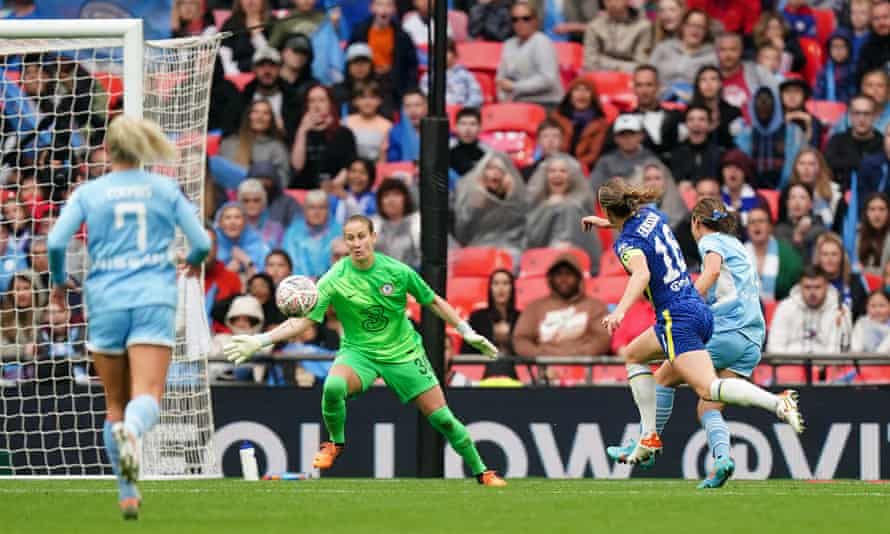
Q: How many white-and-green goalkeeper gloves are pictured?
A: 2